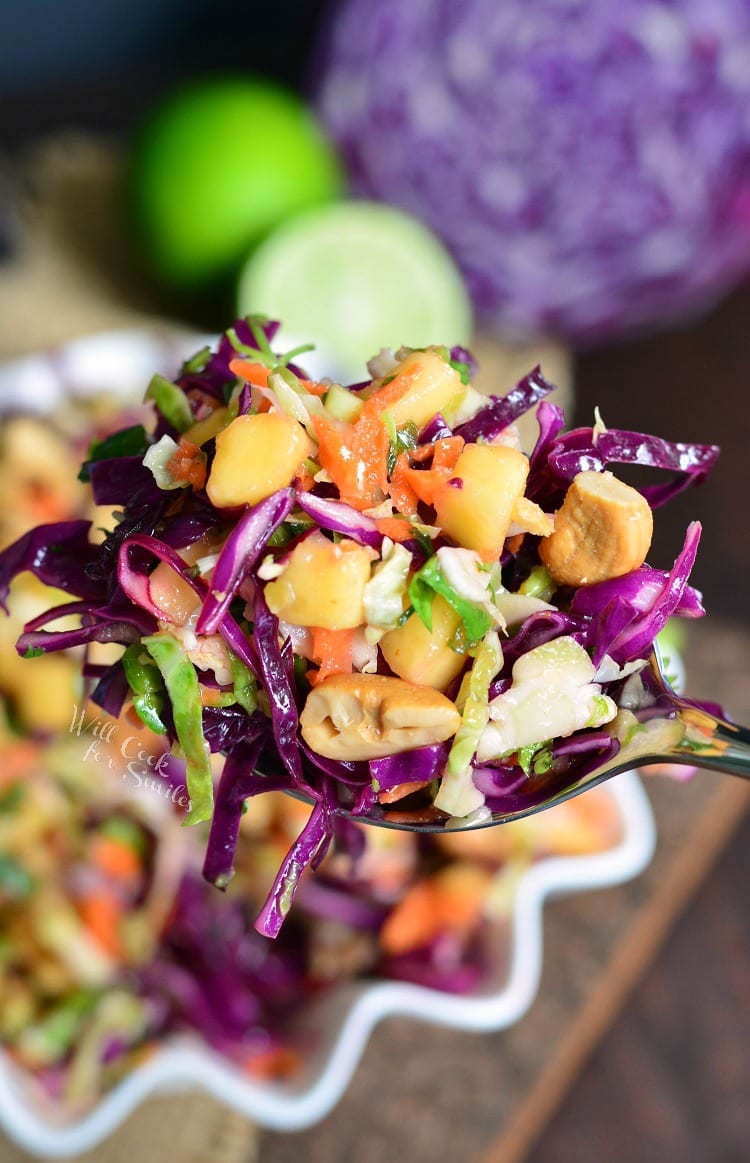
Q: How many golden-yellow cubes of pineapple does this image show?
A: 5